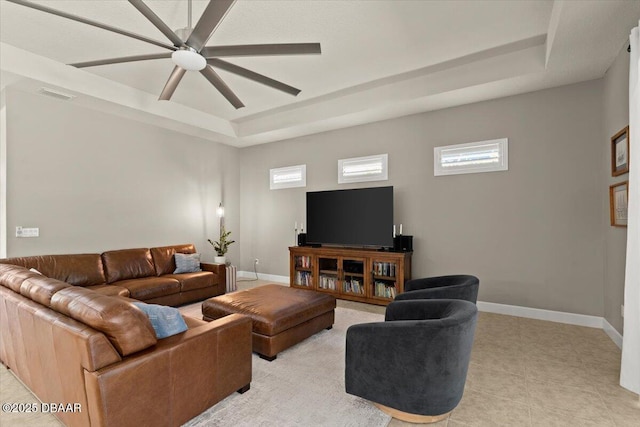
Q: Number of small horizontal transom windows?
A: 3